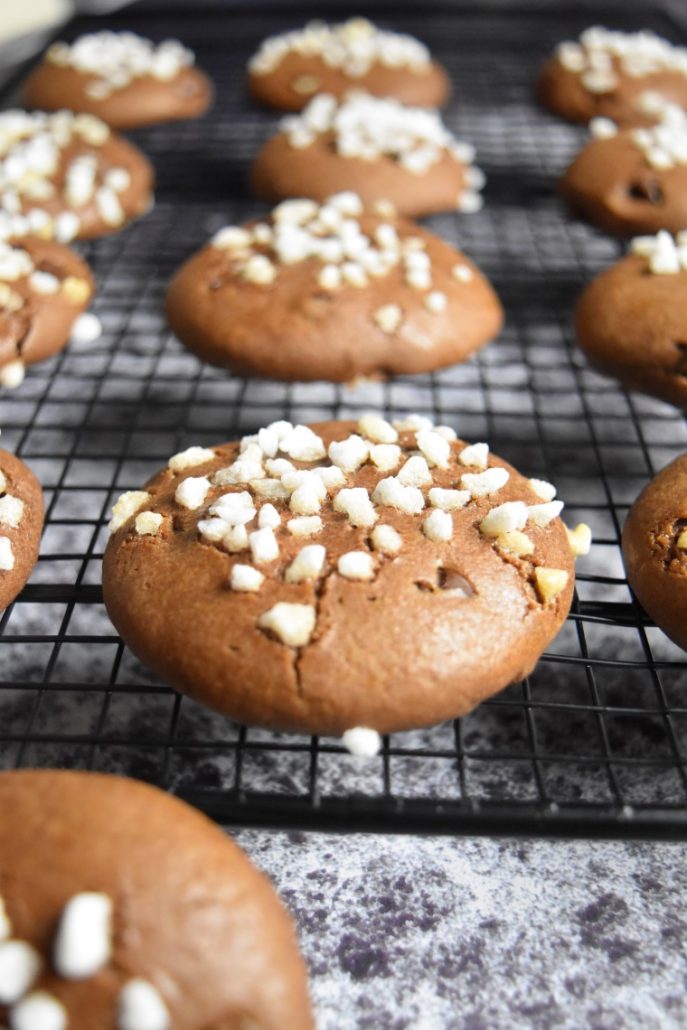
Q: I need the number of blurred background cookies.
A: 9